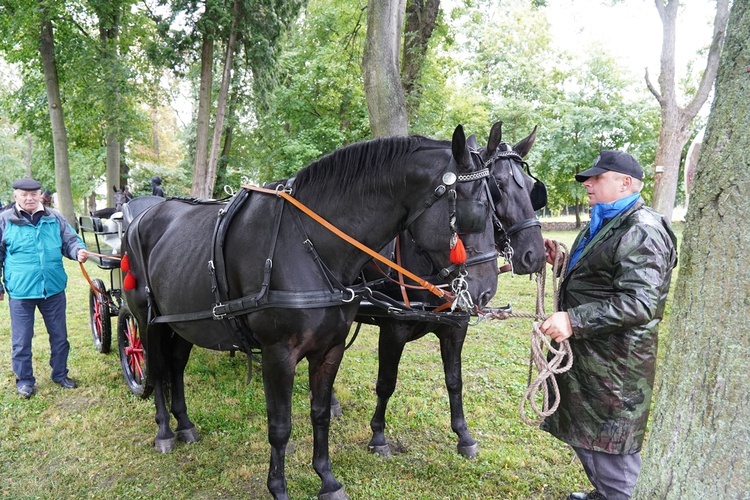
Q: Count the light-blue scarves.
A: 1